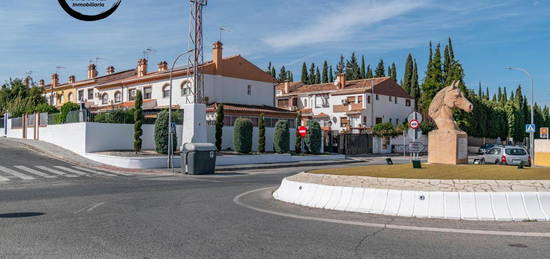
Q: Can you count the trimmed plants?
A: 8